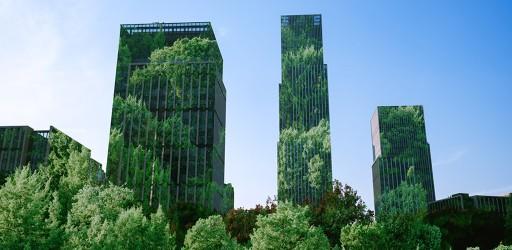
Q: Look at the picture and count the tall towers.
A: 3